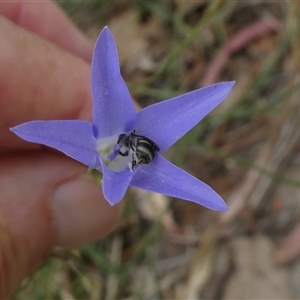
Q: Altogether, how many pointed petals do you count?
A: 5